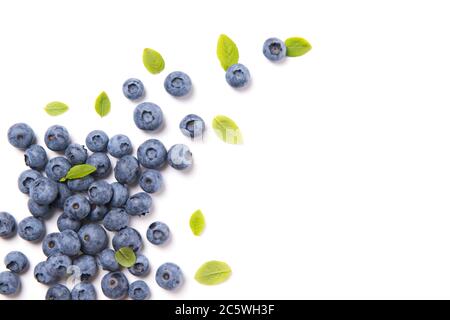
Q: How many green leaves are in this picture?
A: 10